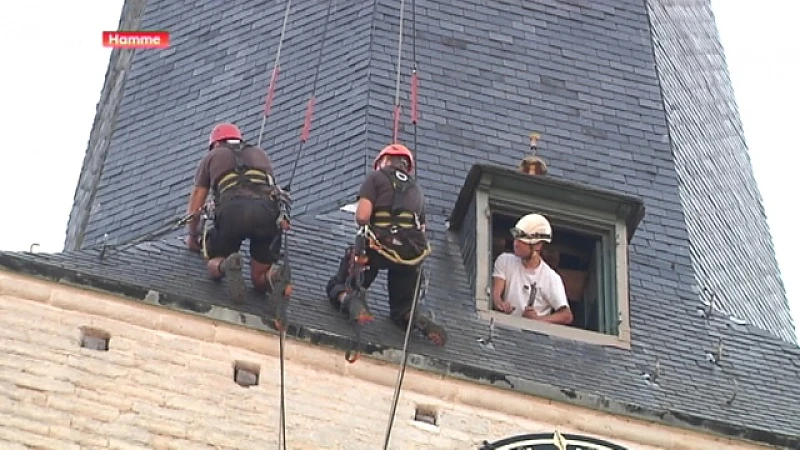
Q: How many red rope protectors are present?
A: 4